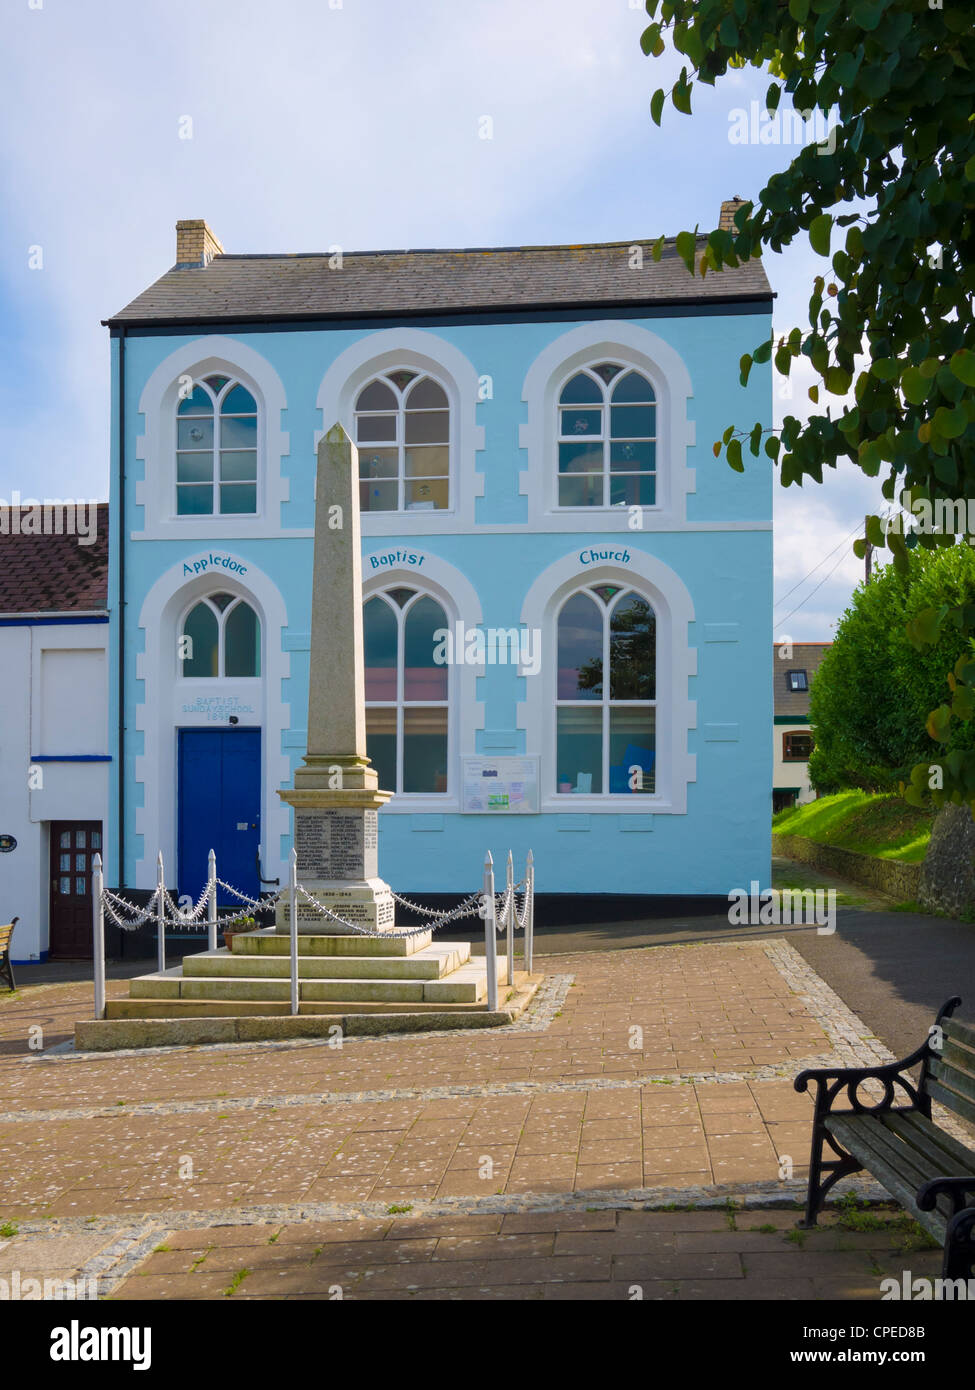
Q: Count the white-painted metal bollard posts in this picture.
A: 7